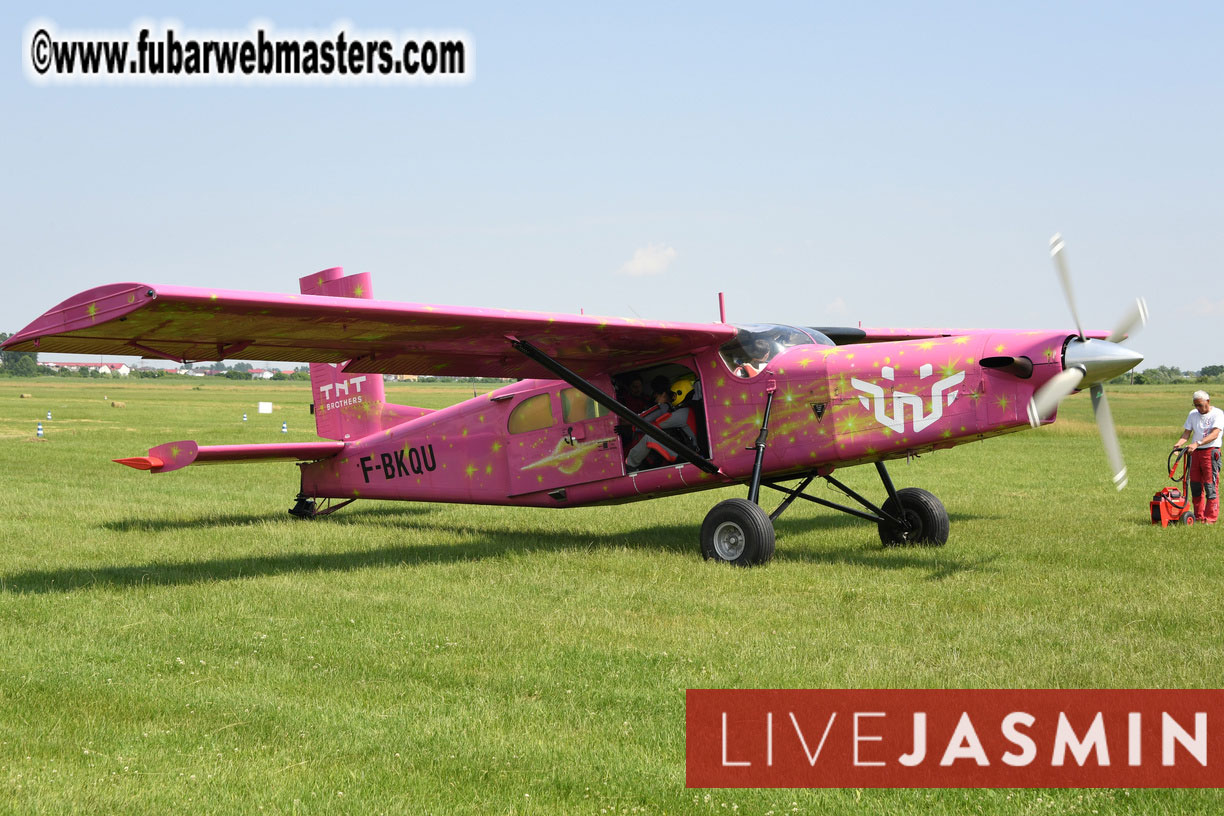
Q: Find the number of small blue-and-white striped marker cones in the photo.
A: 4